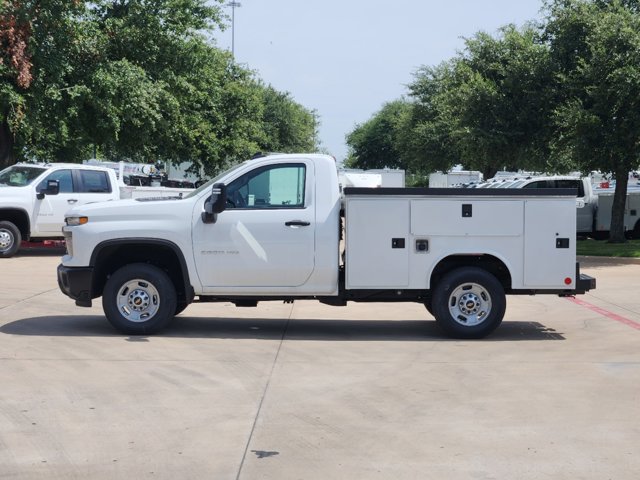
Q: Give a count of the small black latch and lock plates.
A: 3